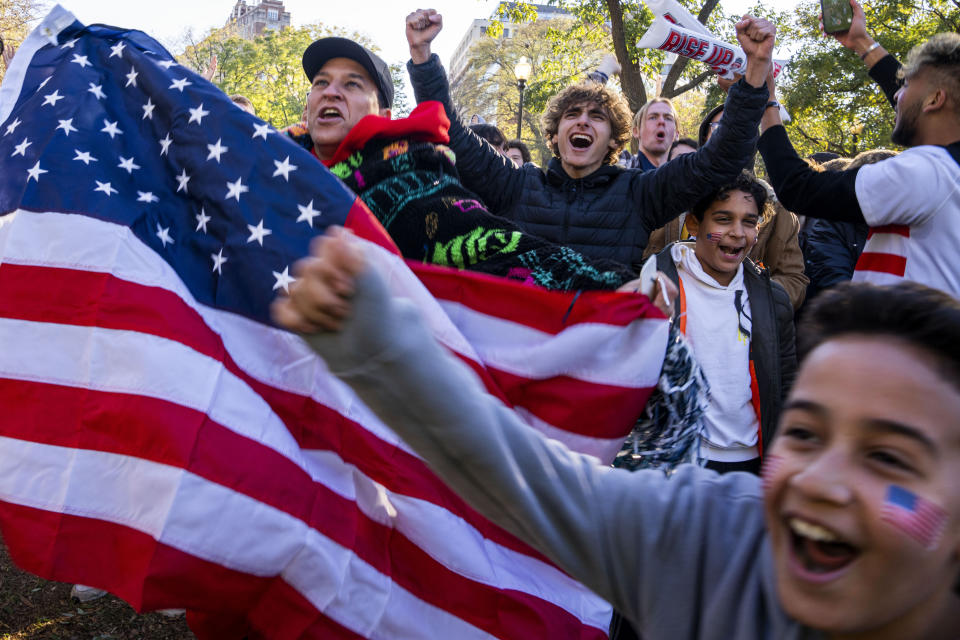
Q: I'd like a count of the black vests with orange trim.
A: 1